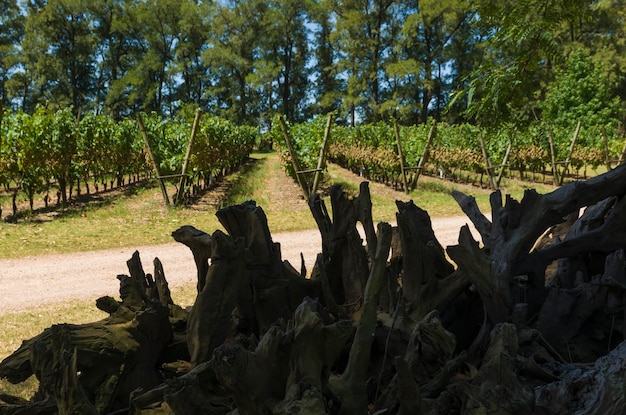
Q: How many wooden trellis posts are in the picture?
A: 12